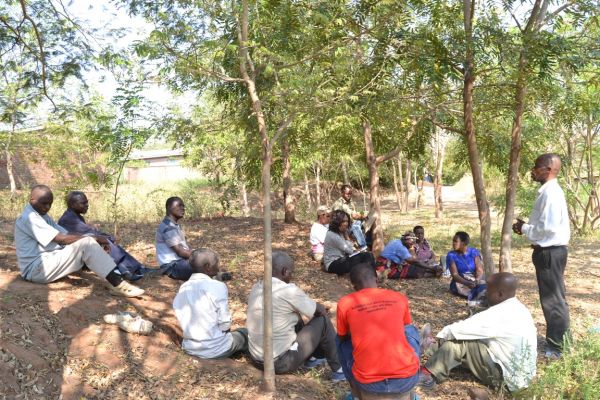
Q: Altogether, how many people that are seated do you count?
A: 13